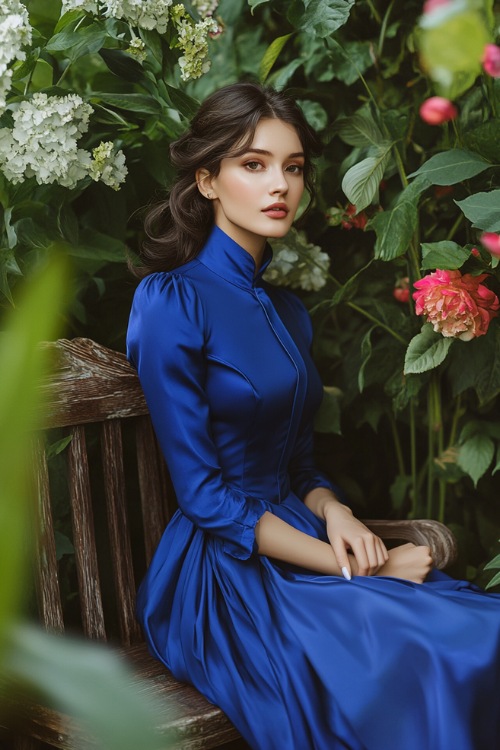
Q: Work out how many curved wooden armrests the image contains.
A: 1